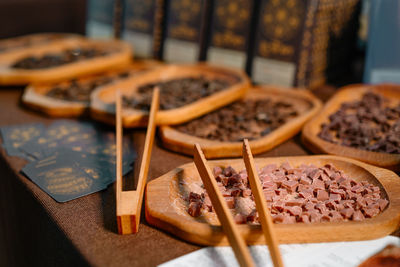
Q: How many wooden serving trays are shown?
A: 7